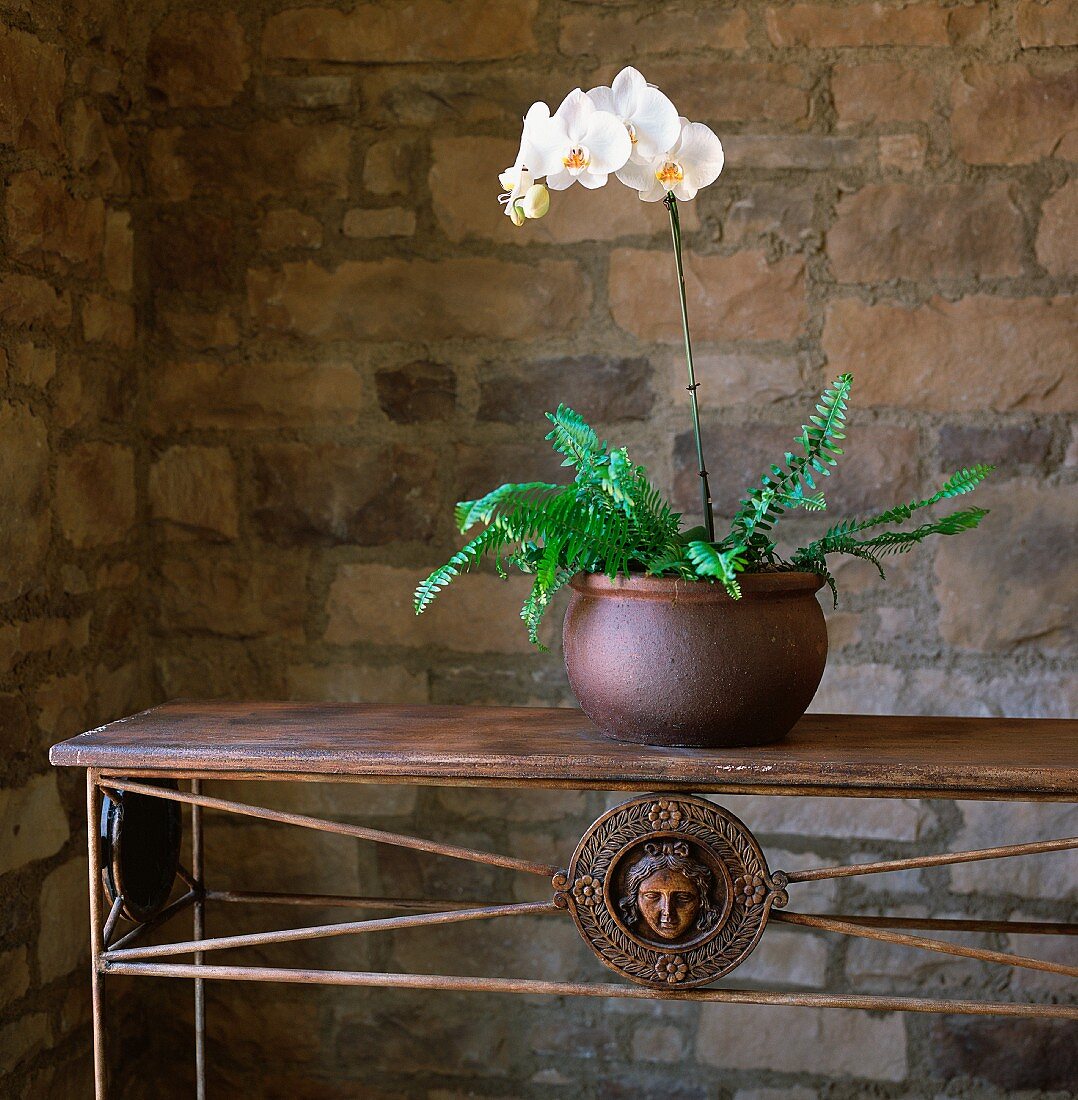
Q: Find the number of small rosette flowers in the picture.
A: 4